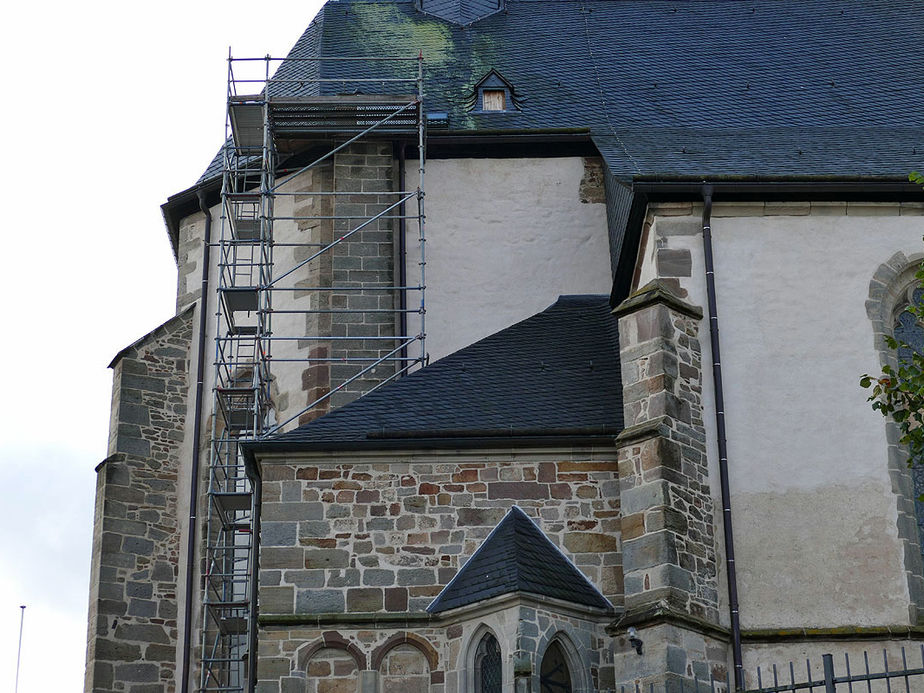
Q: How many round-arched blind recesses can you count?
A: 2